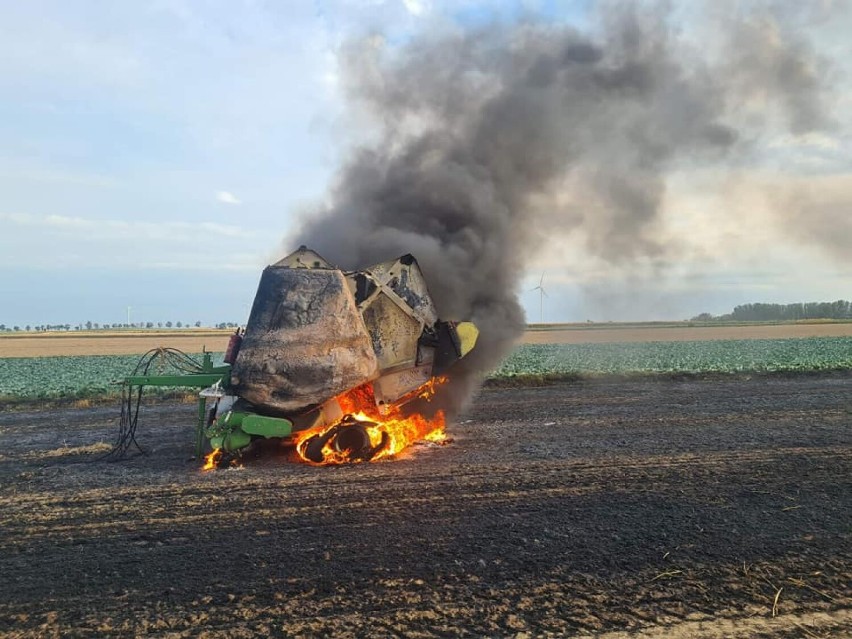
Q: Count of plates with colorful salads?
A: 0